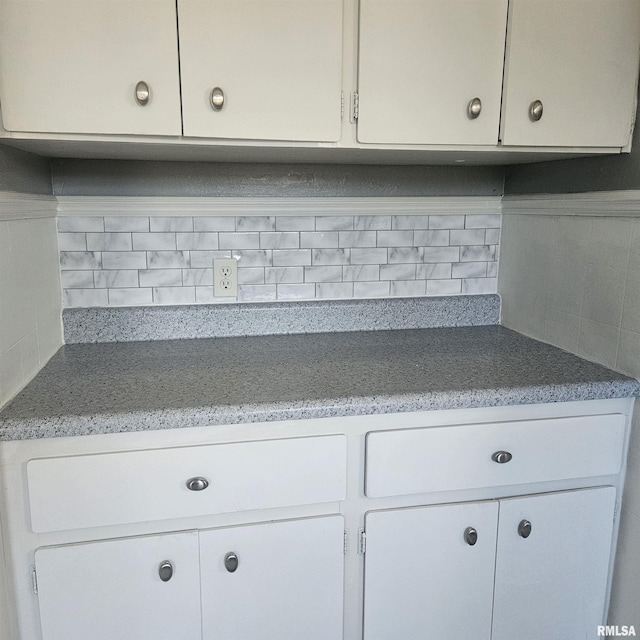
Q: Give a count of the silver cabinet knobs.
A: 10